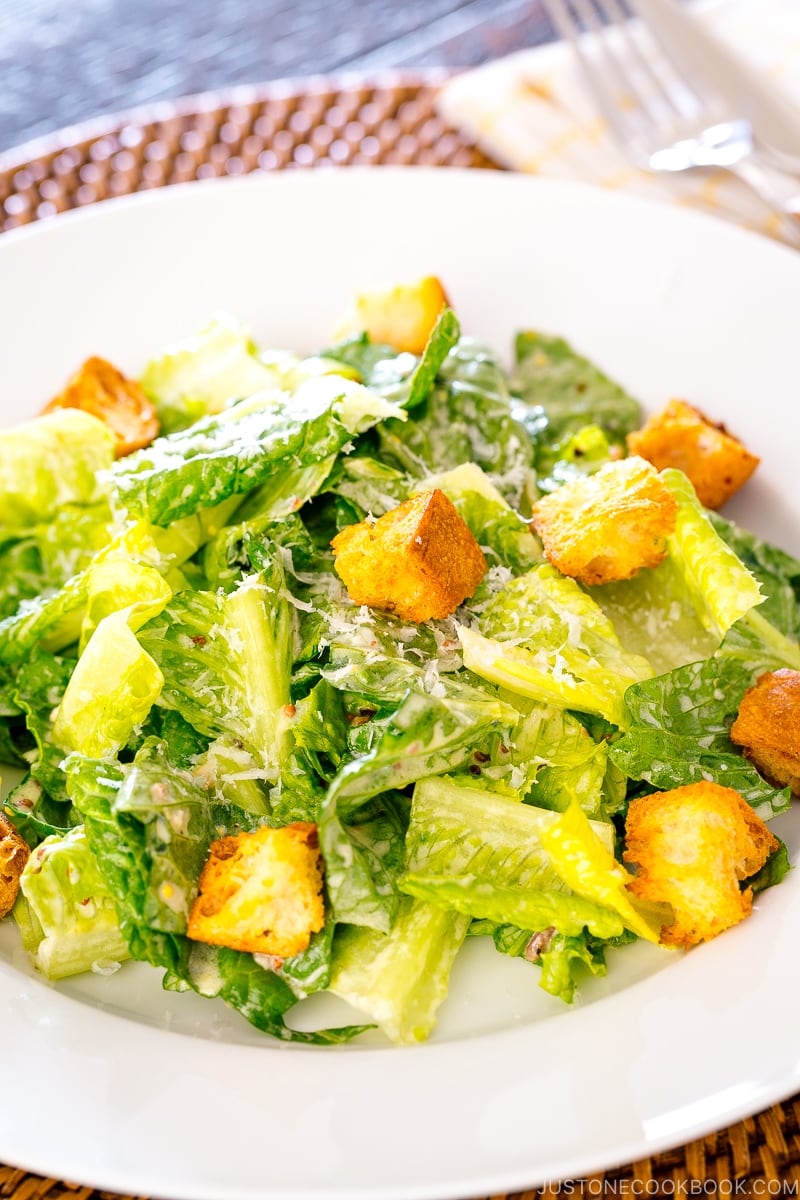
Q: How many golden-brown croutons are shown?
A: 9